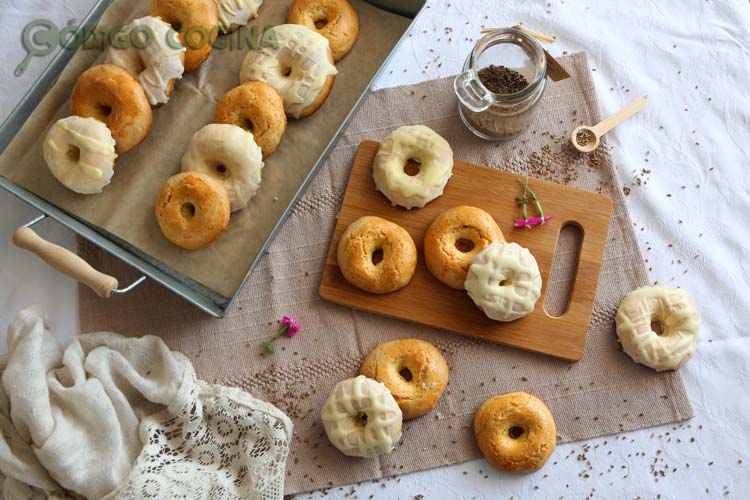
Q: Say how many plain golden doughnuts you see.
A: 9